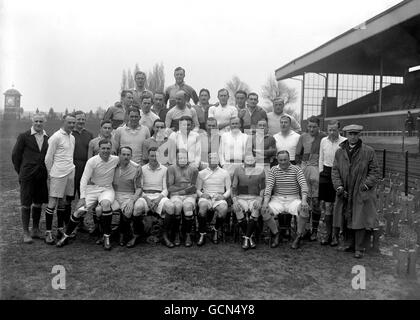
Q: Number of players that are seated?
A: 7